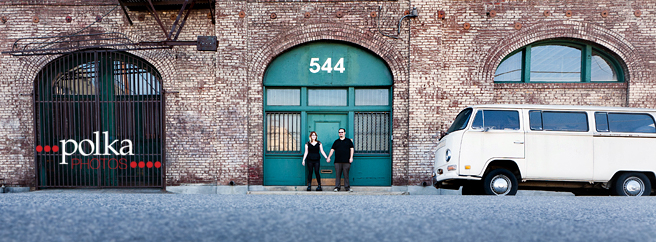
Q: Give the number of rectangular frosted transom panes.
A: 3